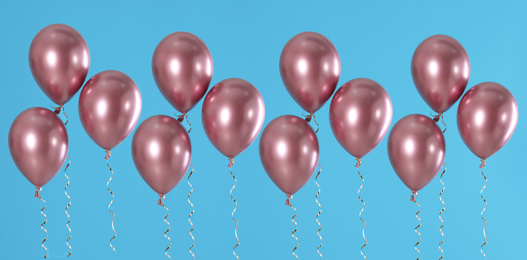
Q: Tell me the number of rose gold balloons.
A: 12